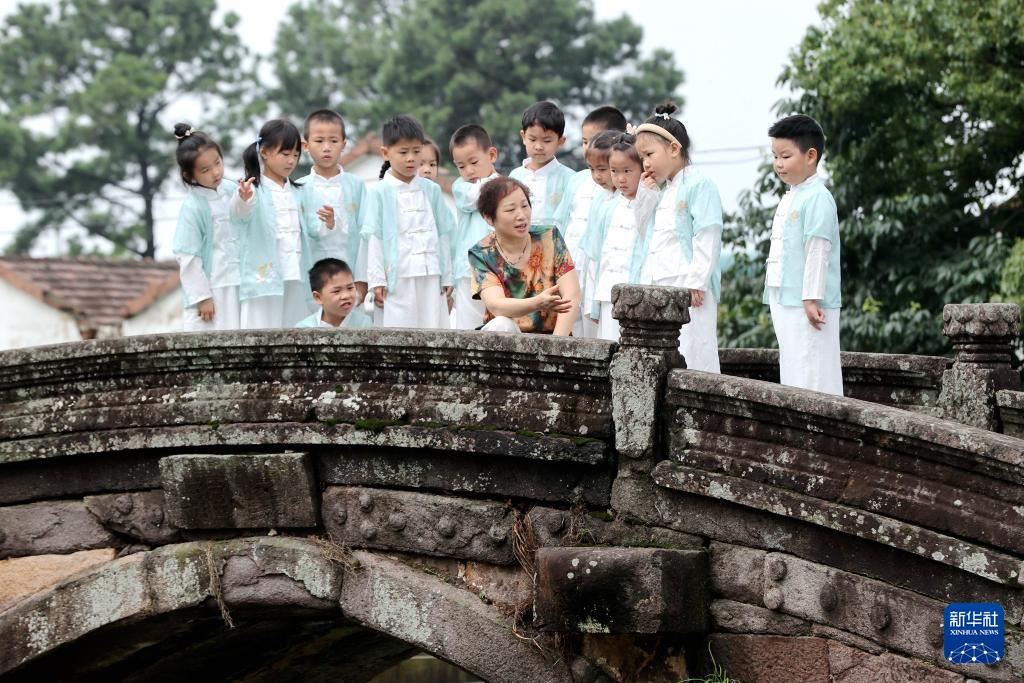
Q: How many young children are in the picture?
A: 13